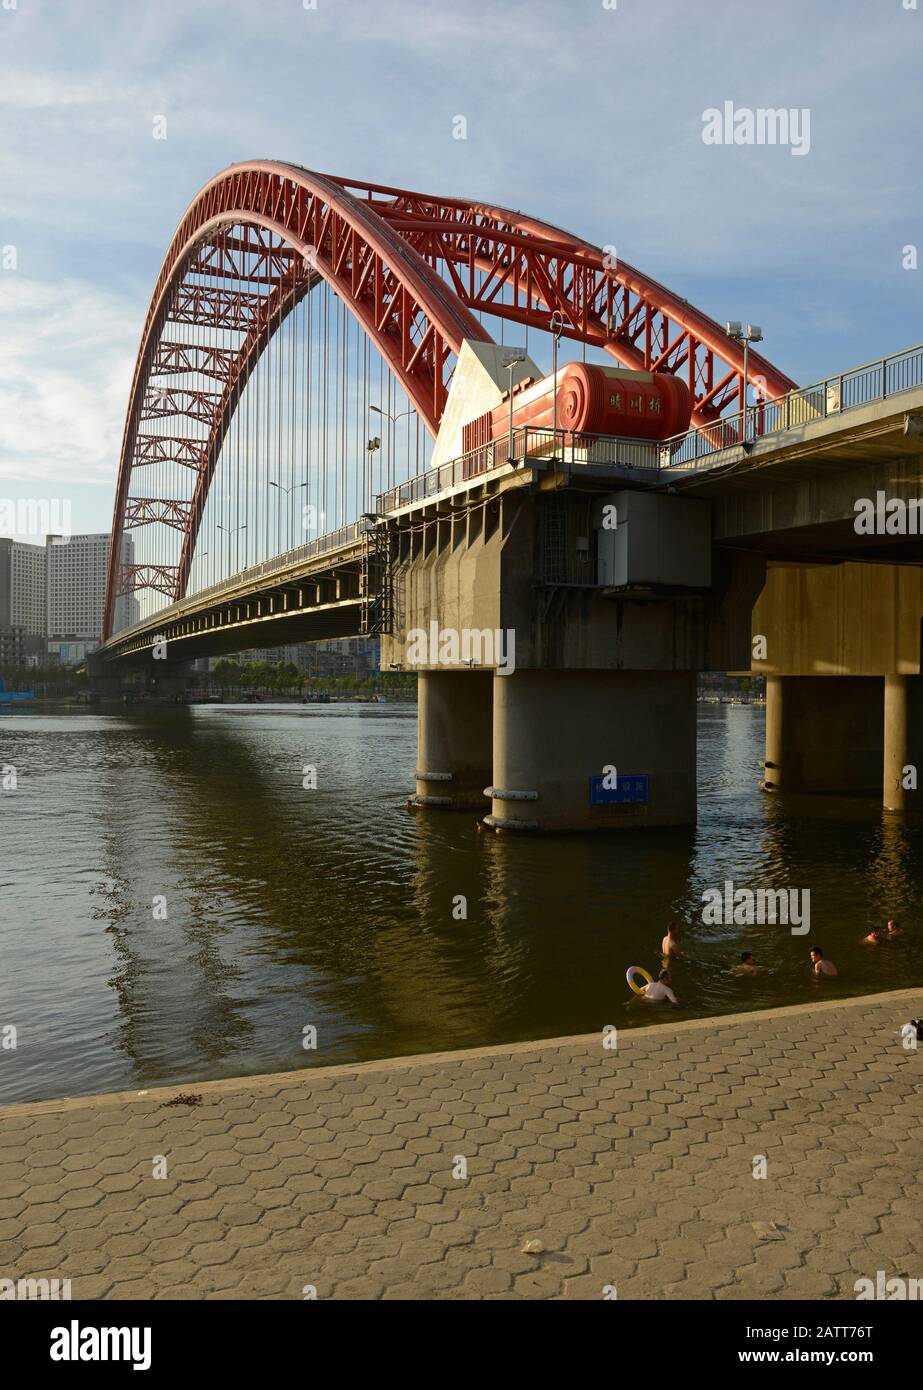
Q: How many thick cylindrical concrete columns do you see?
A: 4